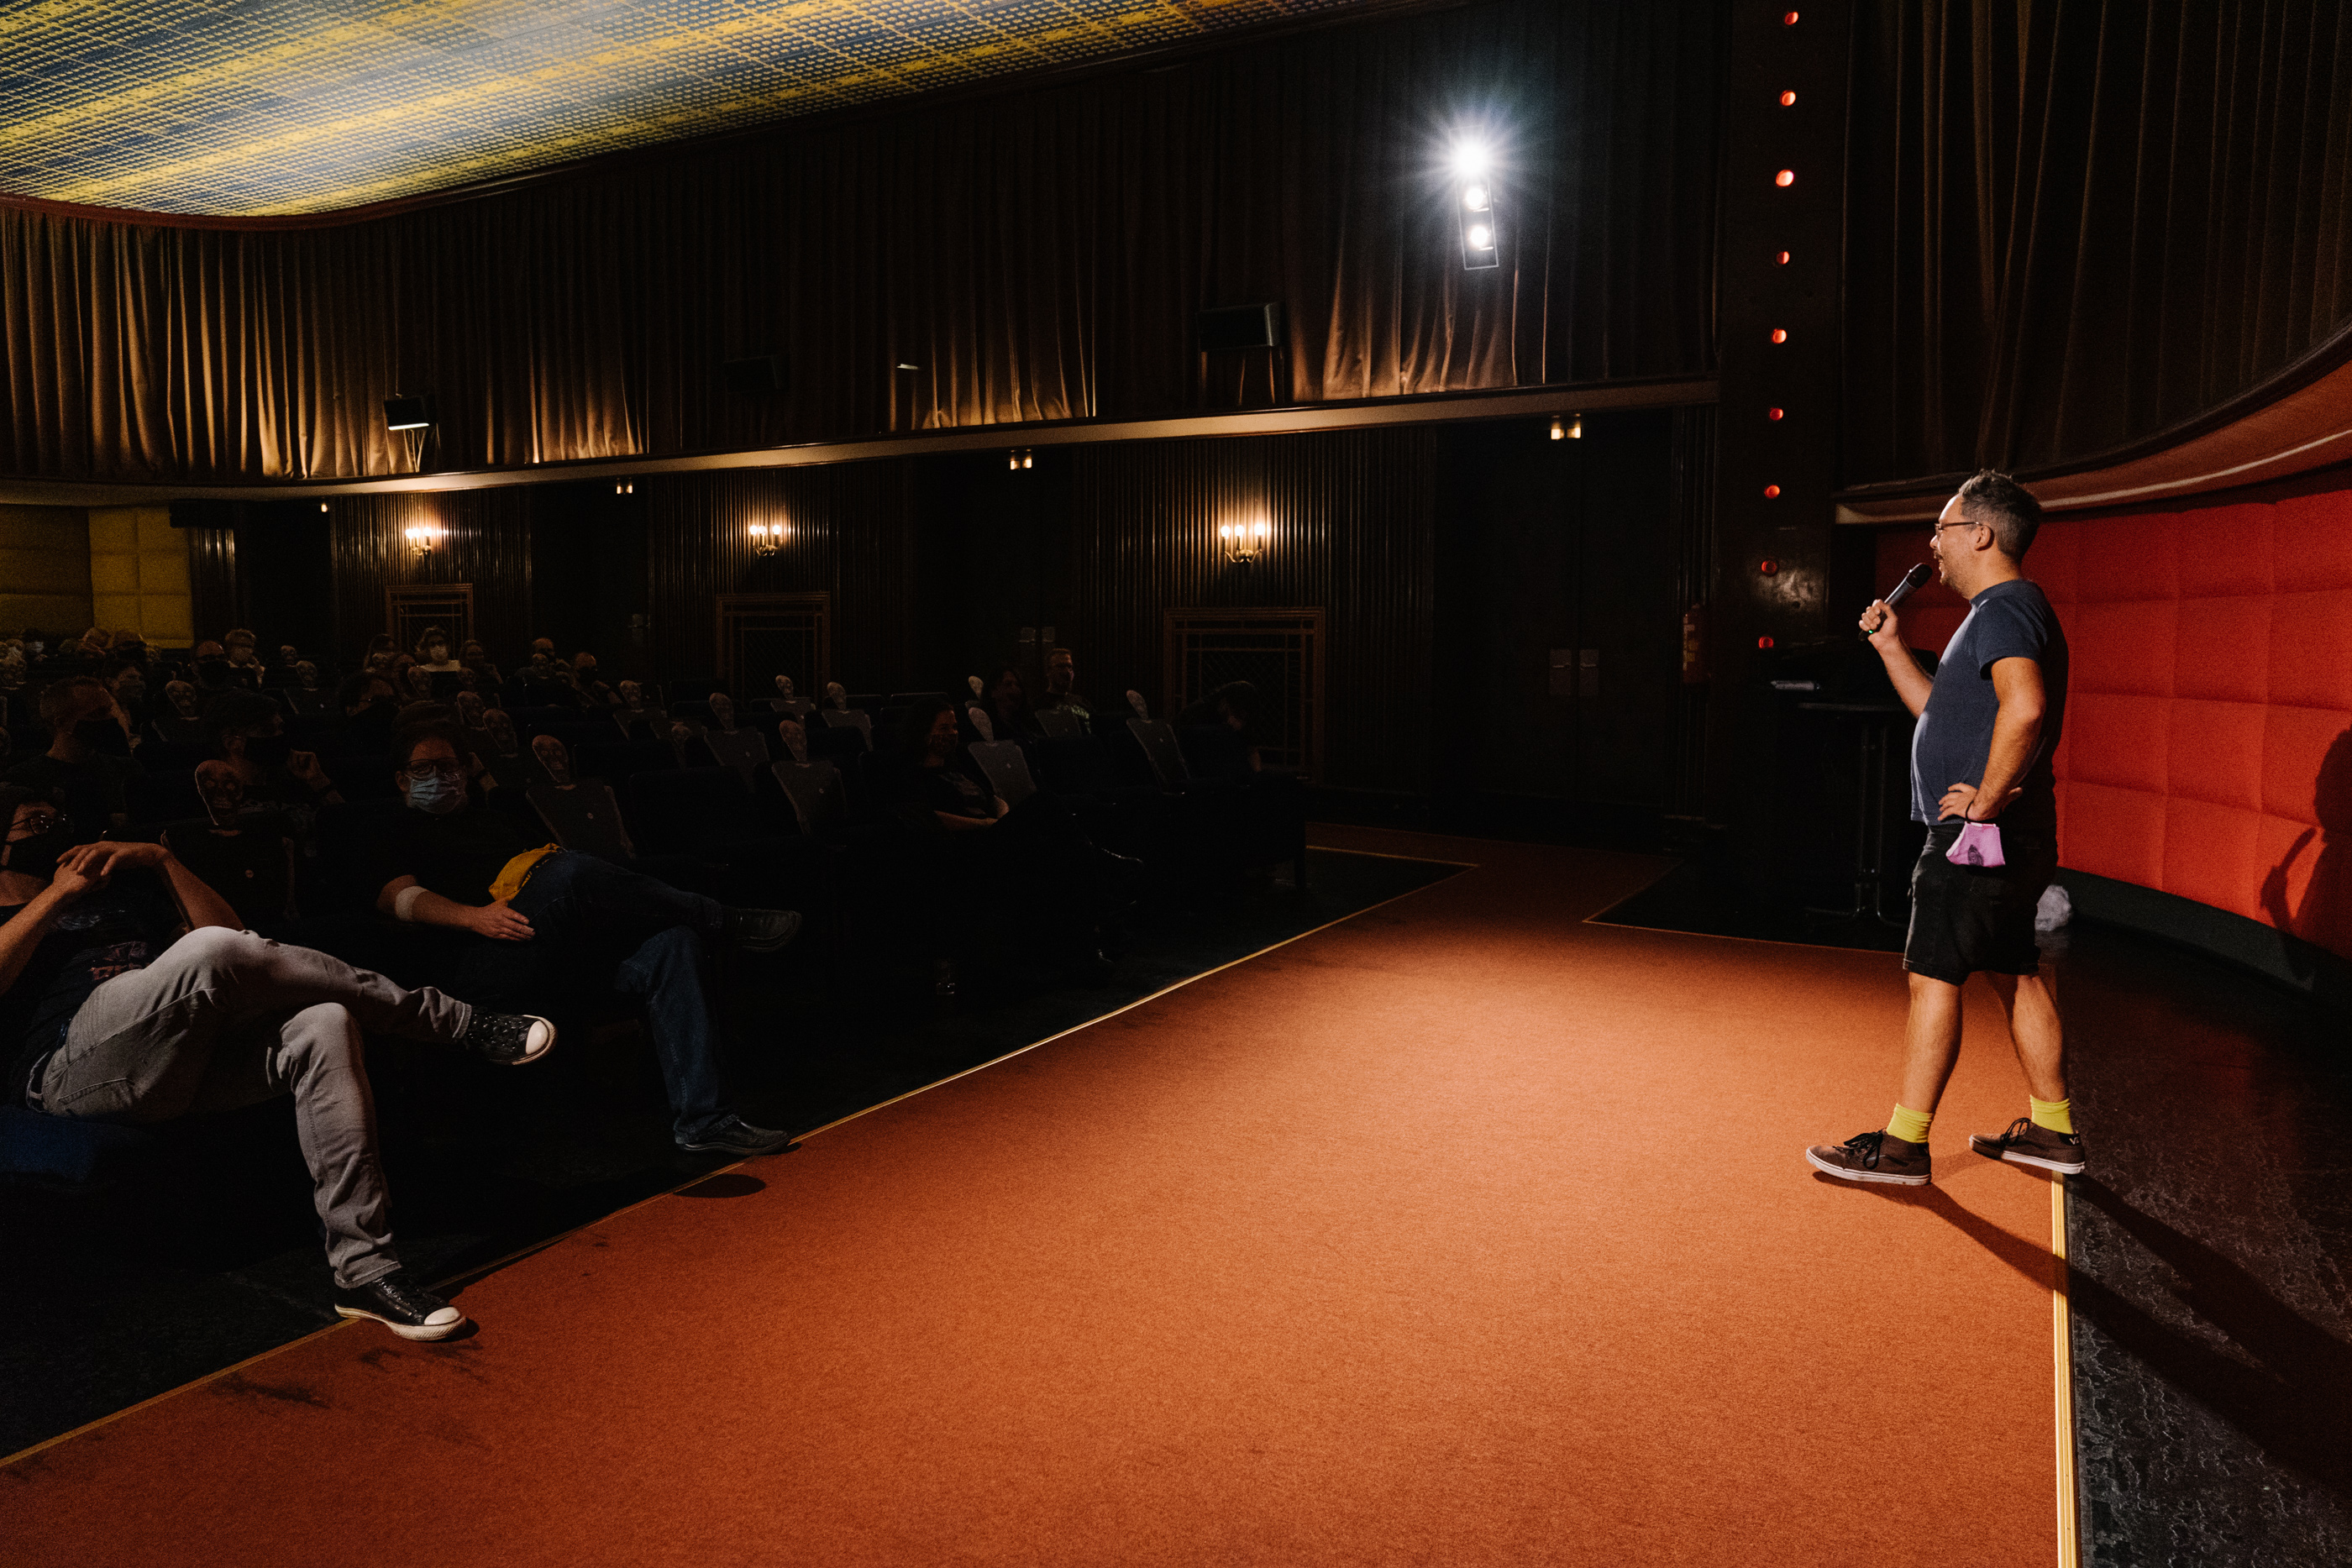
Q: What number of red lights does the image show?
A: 9